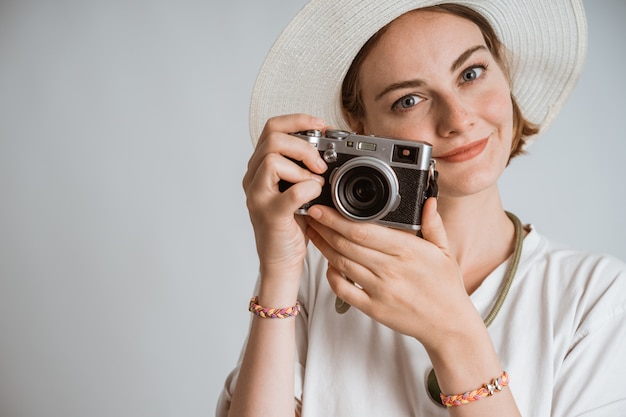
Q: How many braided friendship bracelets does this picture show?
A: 2